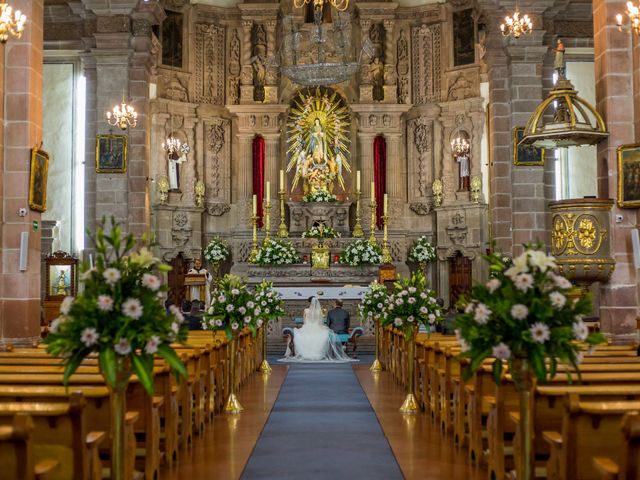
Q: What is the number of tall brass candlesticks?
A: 6